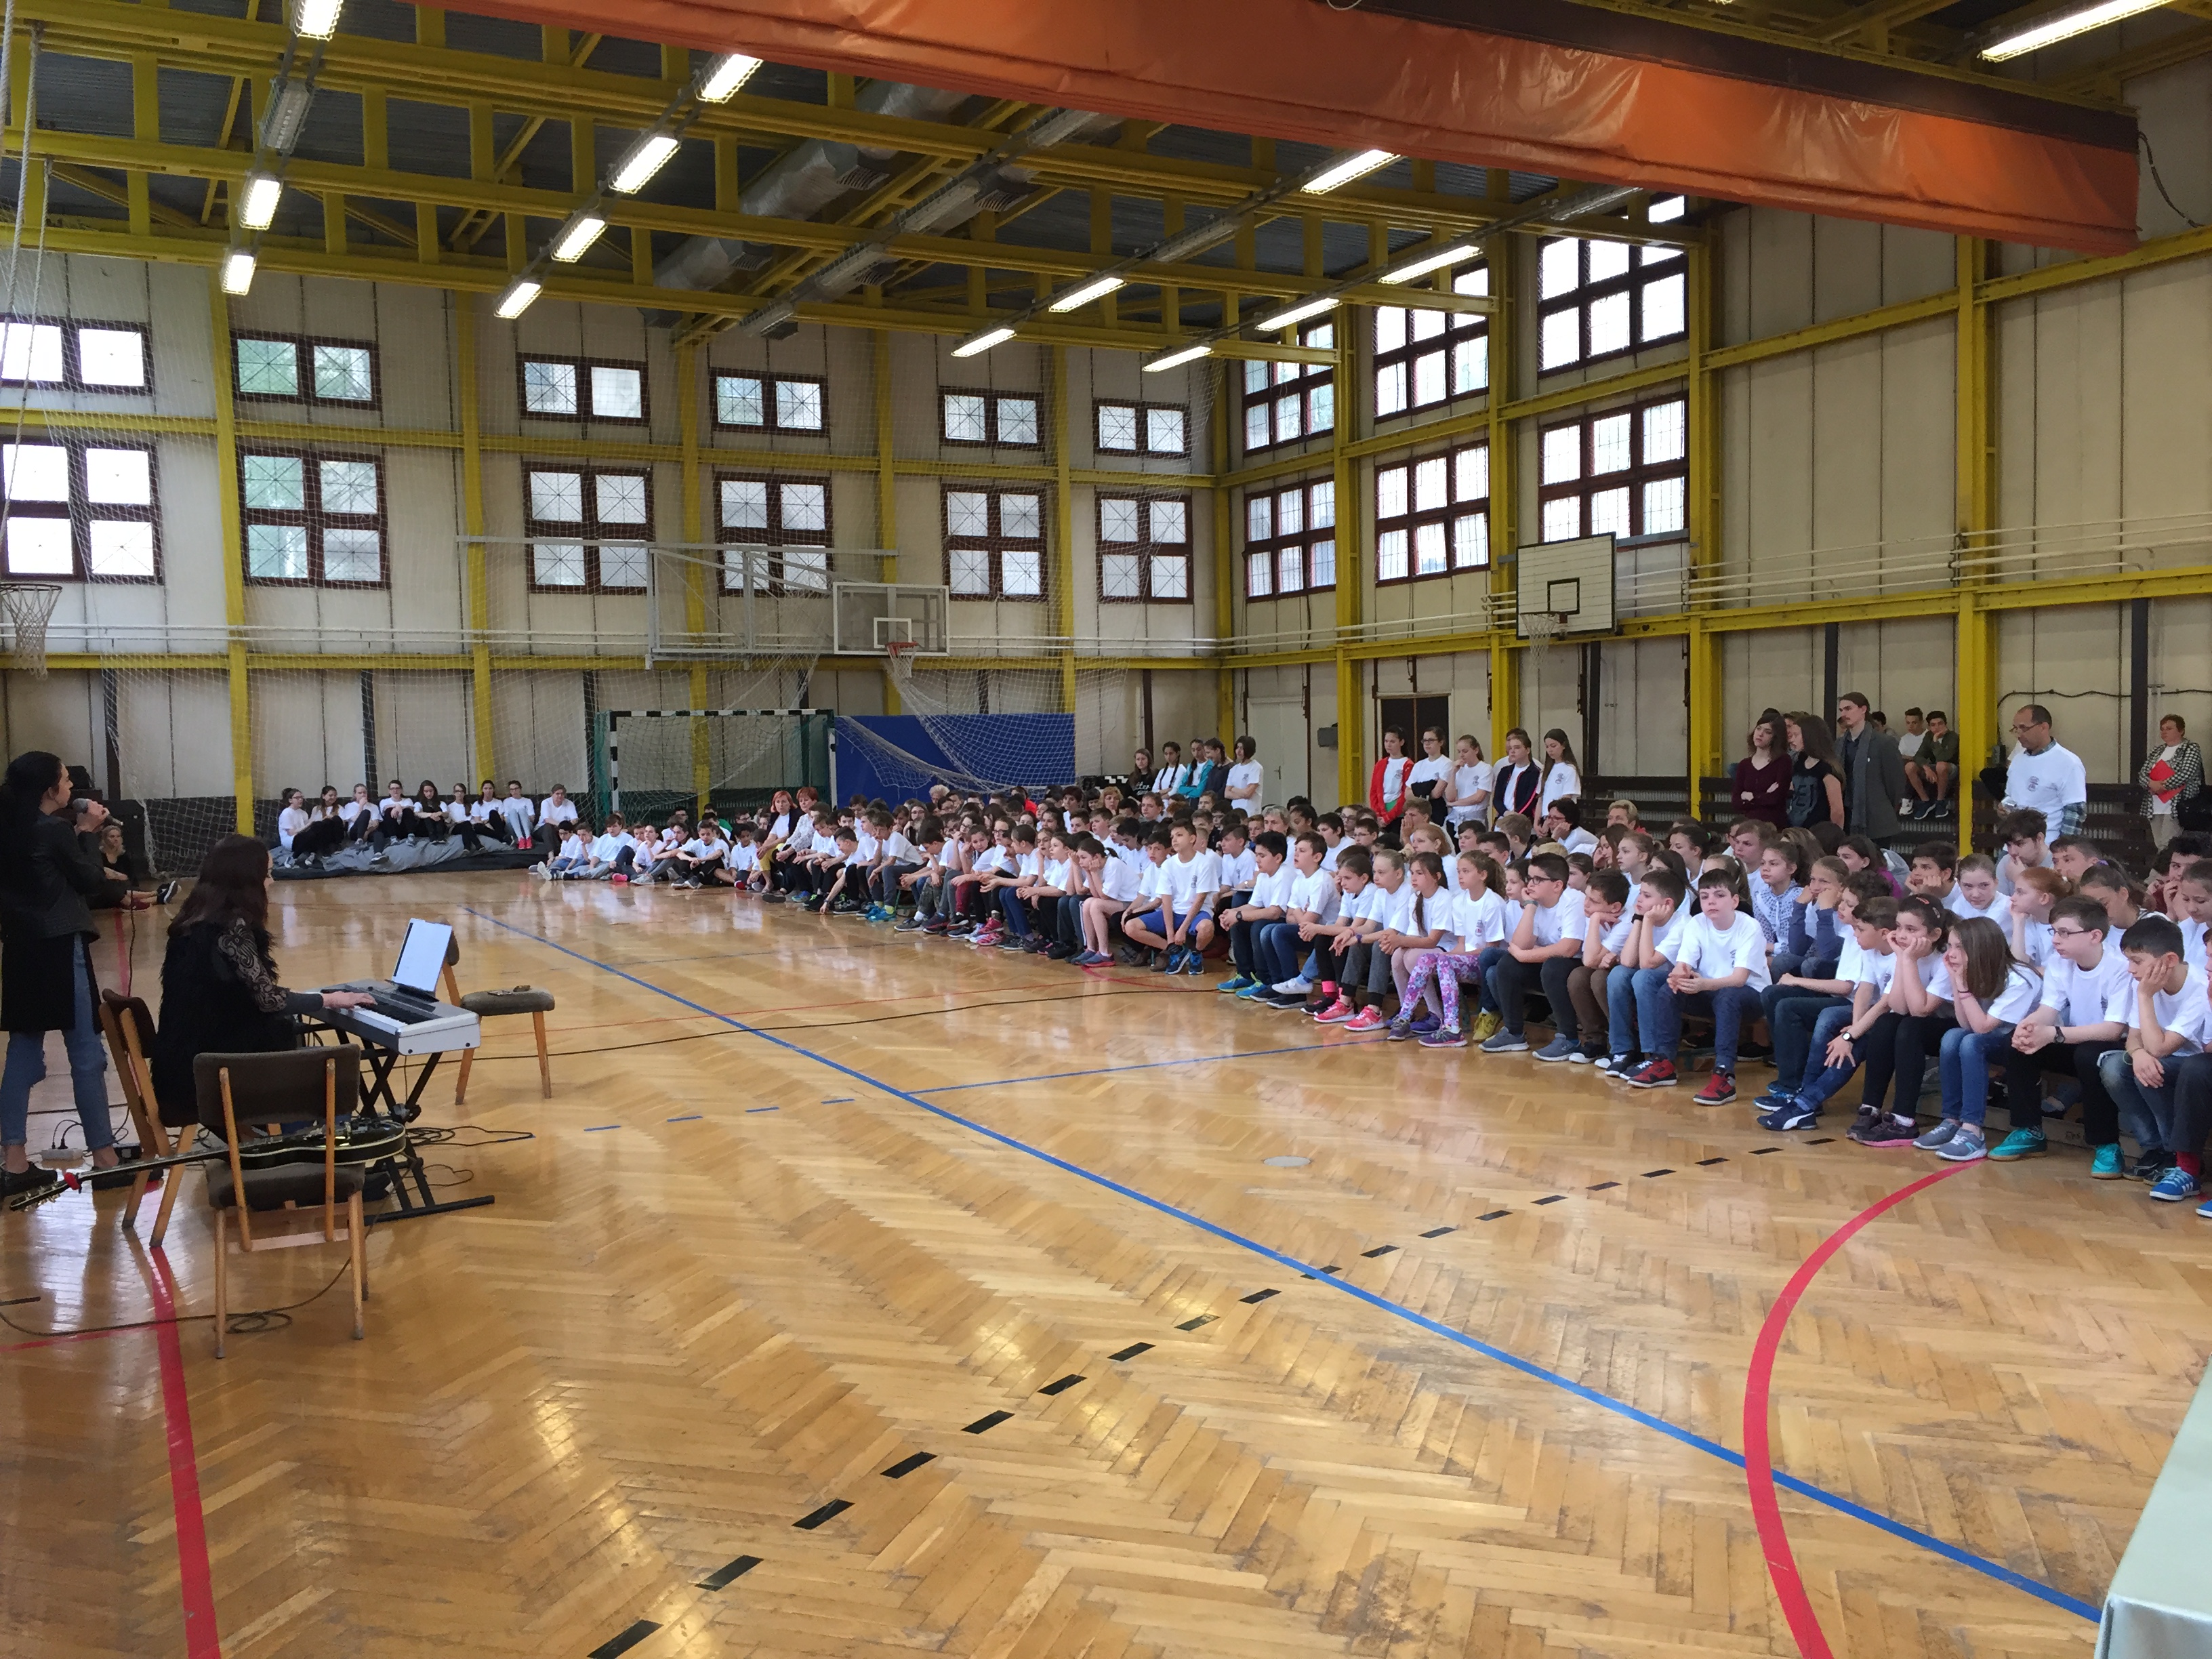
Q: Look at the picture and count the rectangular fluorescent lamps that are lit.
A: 14